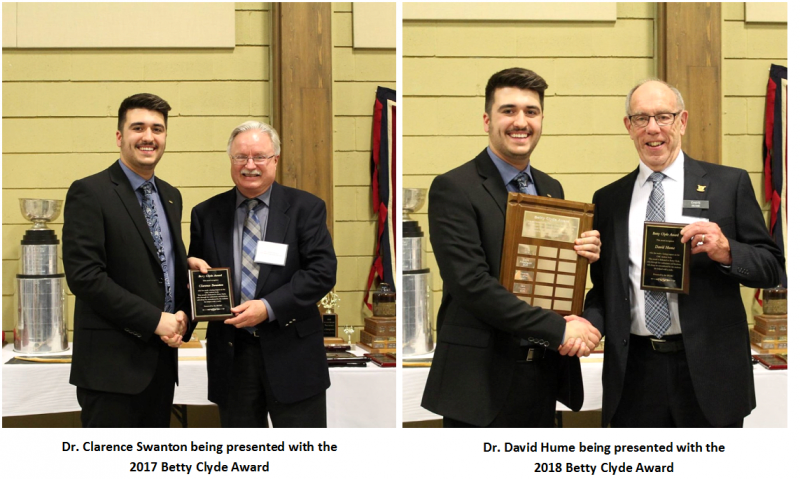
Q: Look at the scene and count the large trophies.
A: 2